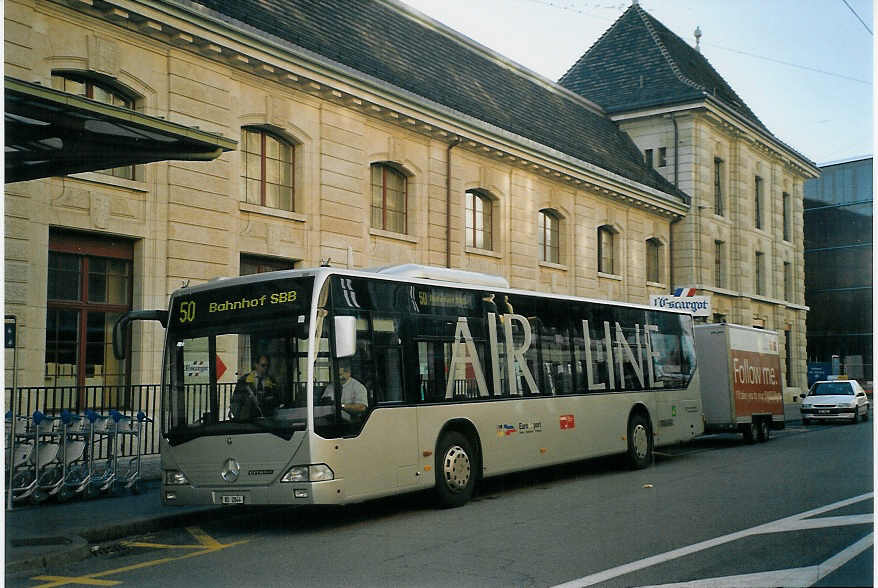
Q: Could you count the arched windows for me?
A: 7